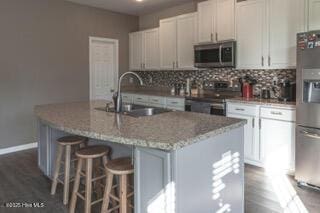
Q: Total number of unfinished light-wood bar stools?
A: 3